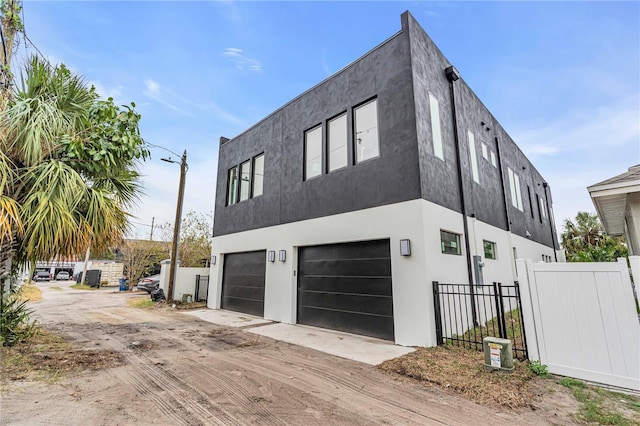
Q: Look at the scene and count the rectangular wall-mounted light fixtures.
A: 4